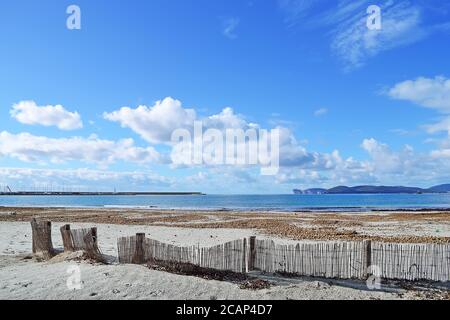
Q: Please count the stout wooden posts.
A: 6